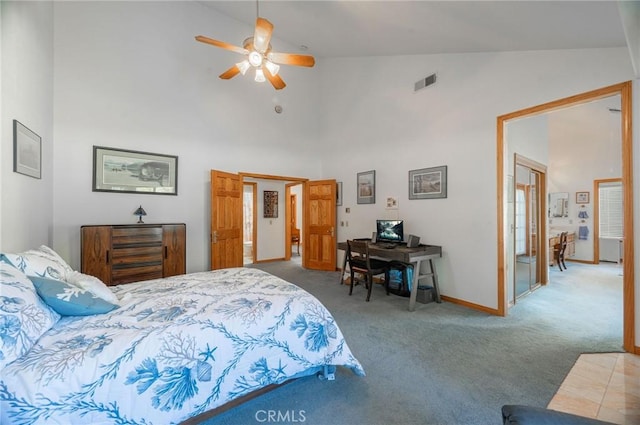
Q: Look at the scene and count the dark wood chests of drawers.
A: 1